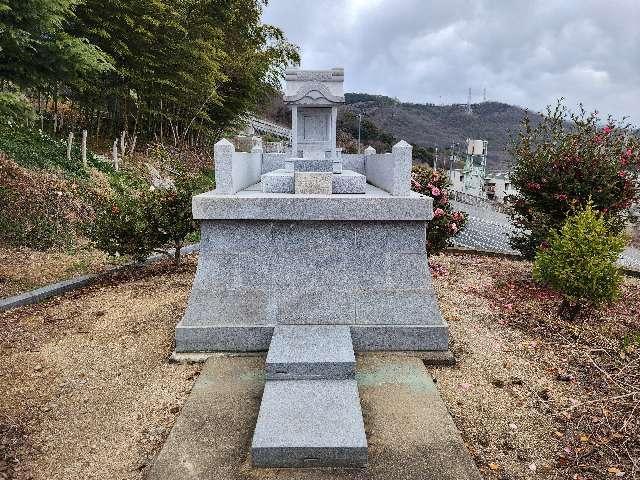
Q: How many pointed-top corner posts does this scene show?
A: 4